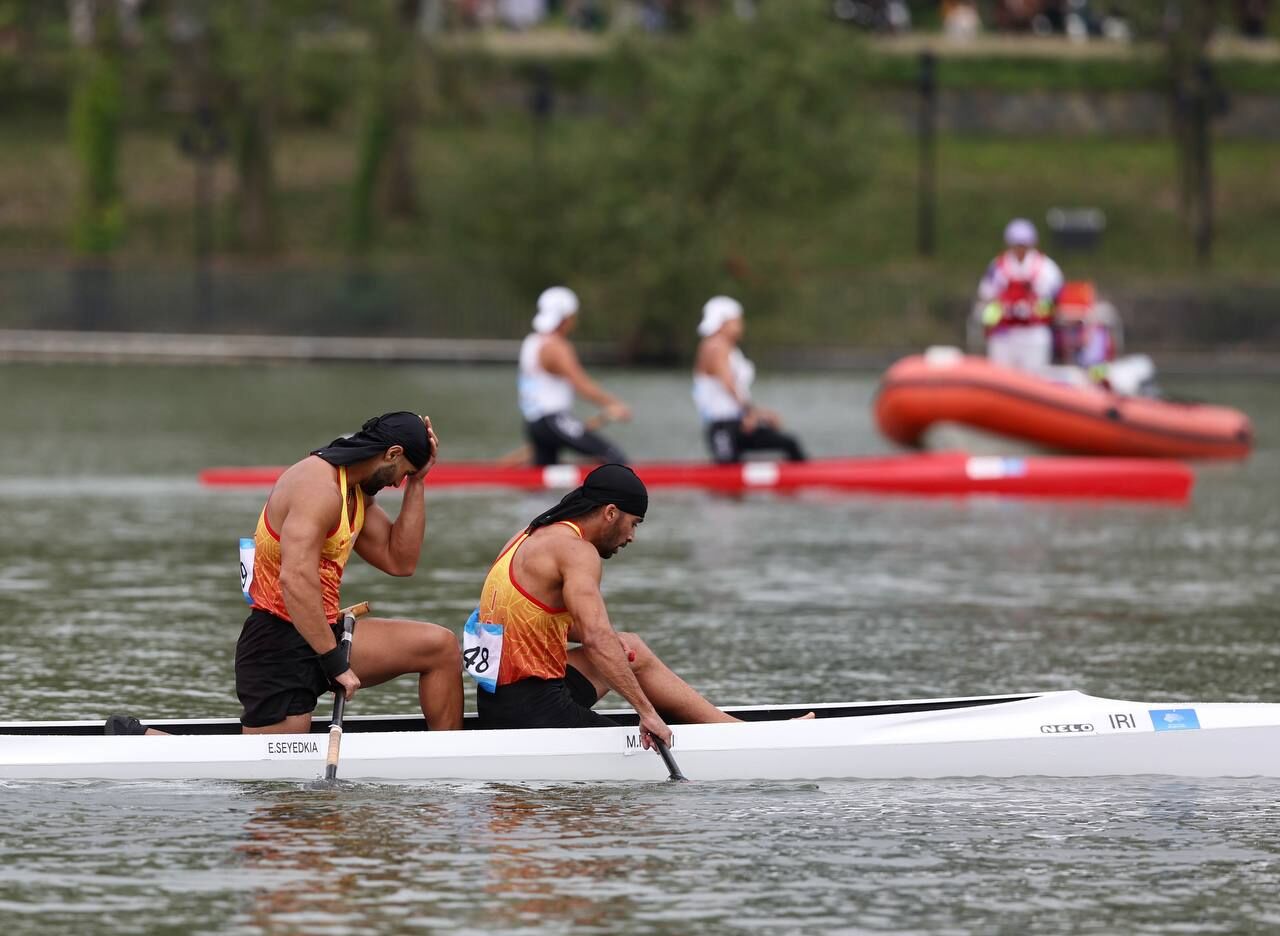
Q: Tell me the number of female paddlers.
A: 0